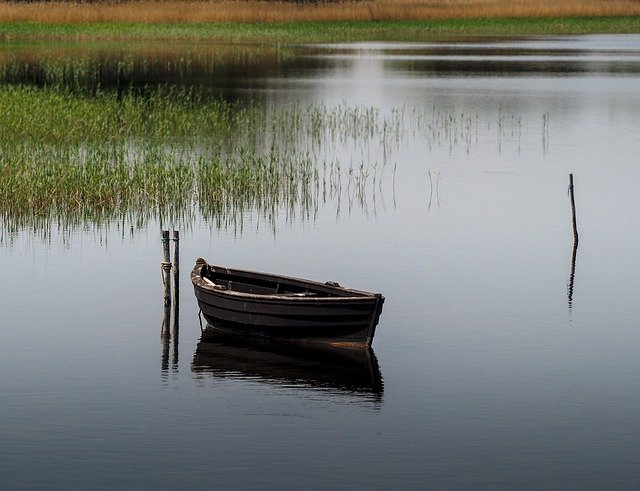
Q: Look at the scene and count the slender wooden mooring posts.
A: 3